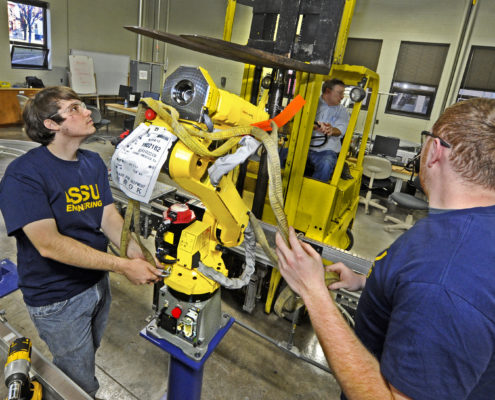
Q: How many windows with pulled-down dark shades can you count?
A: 3